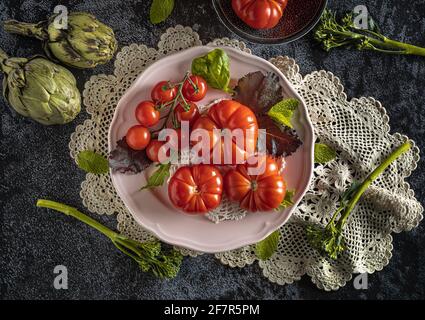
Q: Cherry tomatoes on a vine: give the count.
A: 7